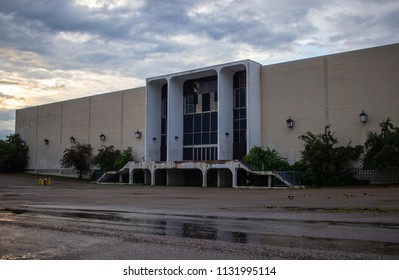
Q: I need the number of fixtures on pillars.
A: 3